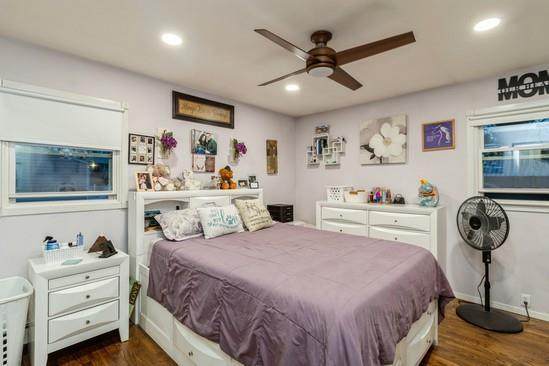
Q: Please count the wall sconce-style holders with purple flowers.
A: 2